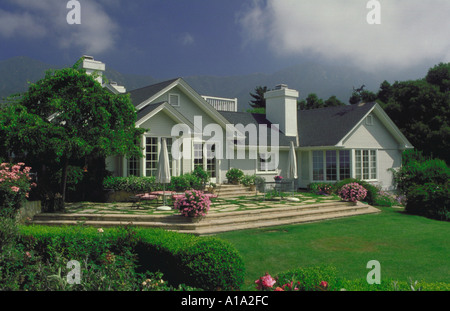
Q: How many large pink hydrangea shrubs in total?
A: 2